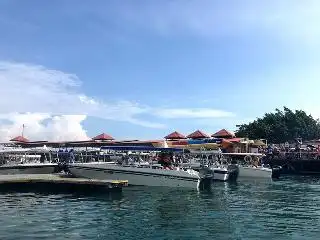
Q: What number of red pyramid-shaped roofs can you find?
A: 5